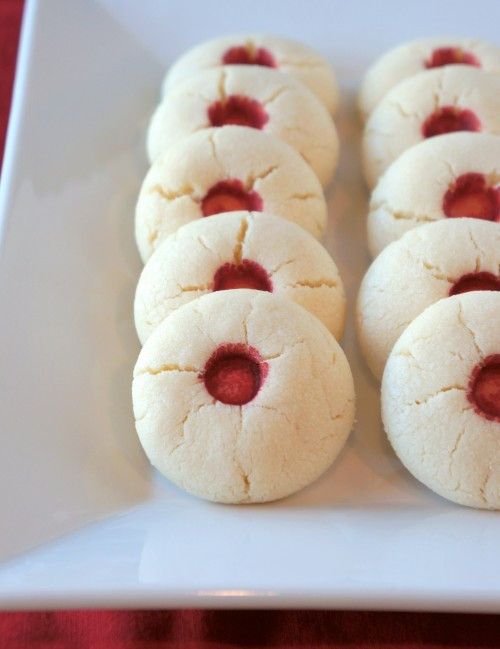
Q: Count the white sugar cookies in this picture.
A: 10